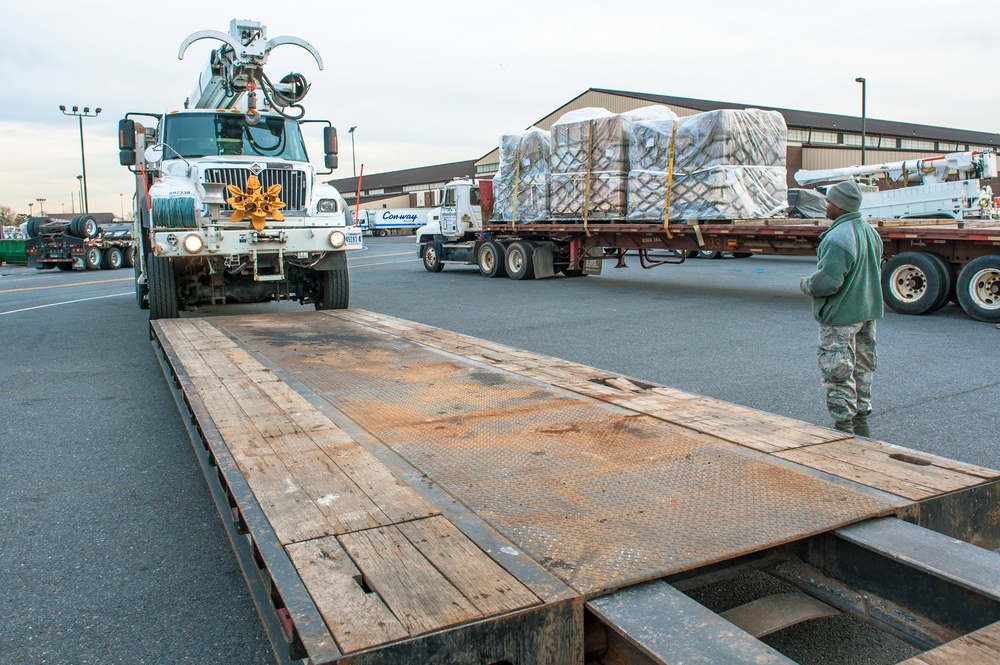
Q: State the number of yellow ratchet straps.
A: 3